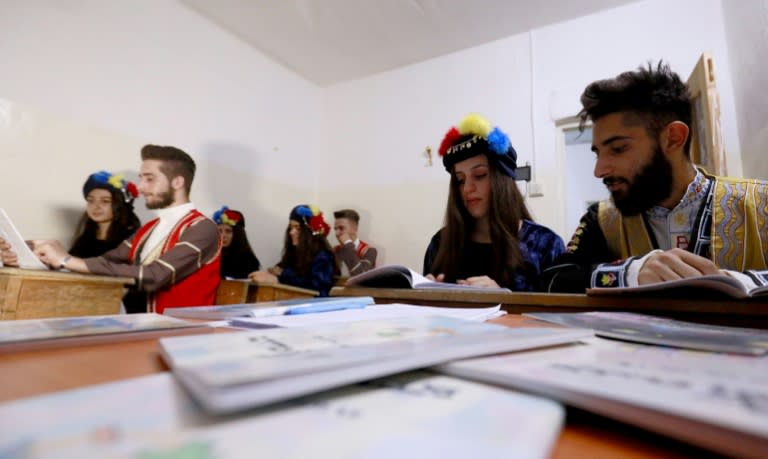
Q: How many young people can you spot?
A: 7